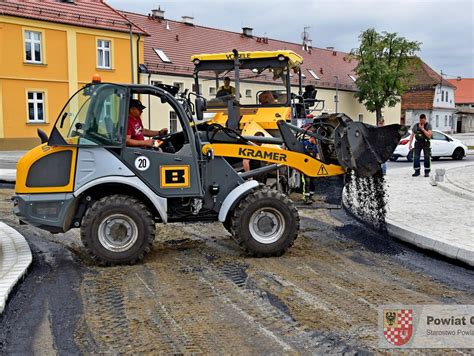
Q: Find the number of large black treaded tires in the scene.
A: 2